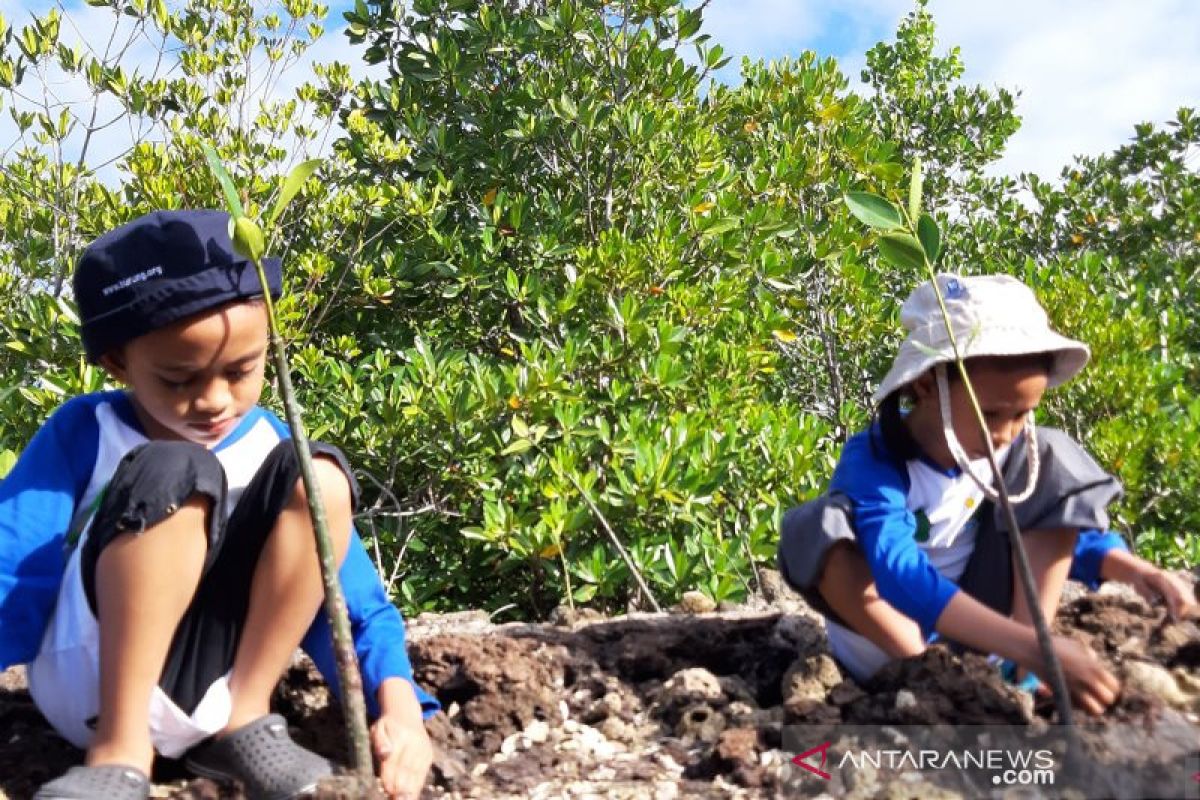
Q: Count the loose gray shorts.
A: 1